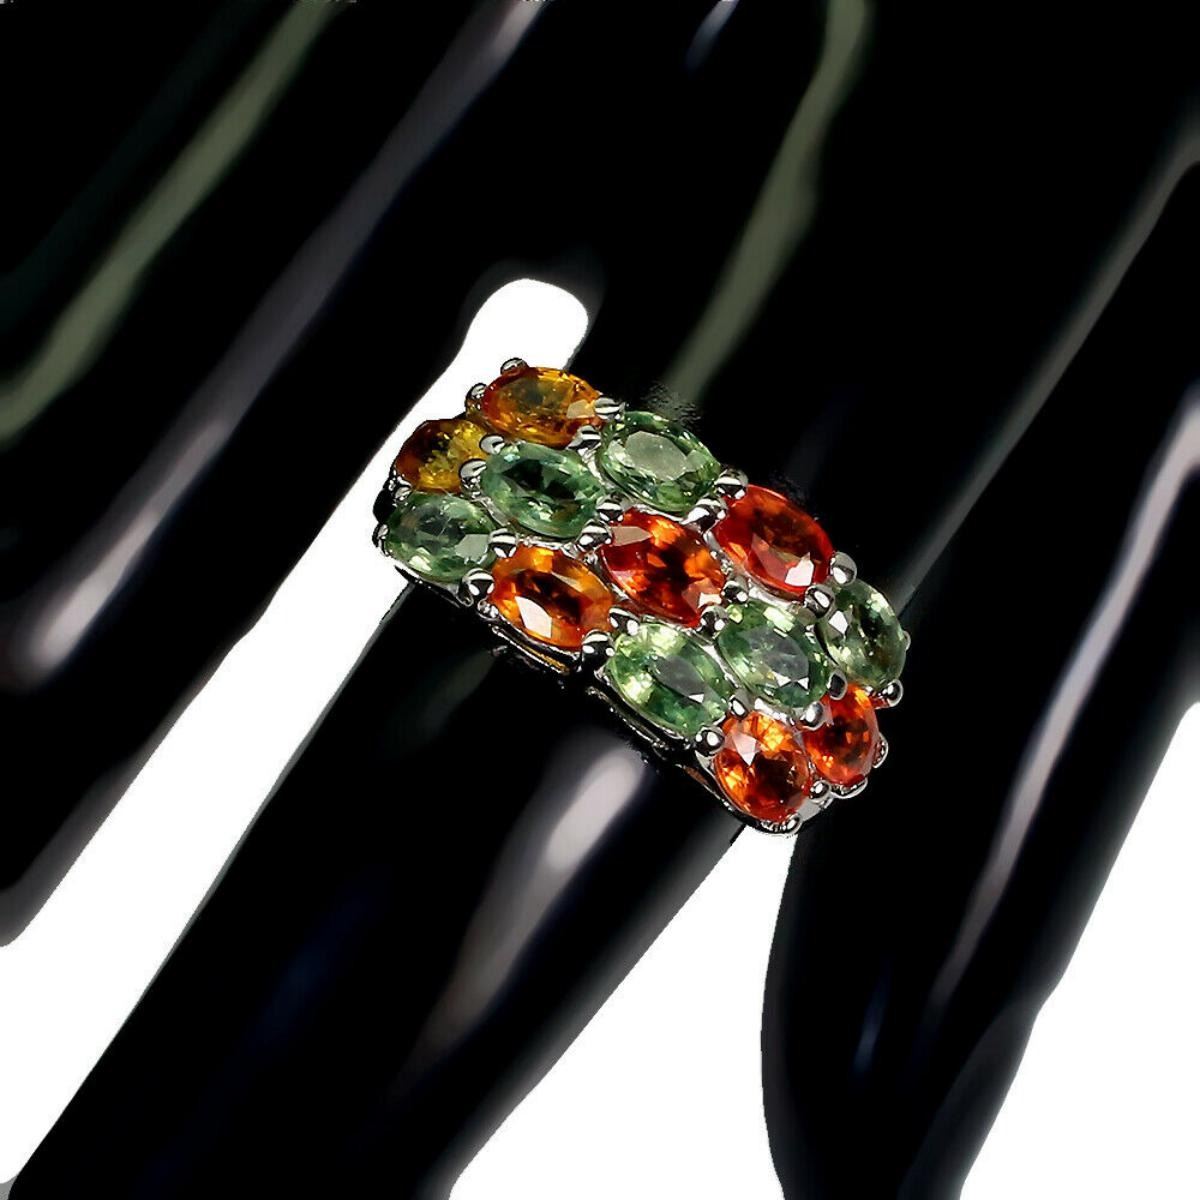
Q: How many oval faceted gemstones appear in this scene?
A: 13